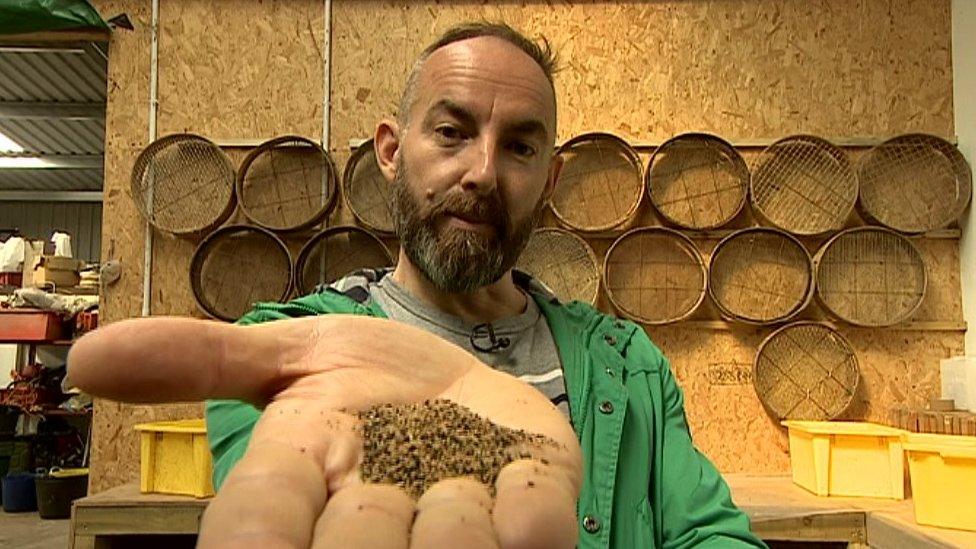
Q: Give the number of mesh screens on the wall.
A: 14